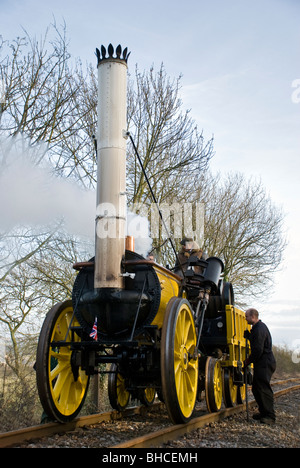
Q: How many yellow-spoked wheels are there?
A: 7